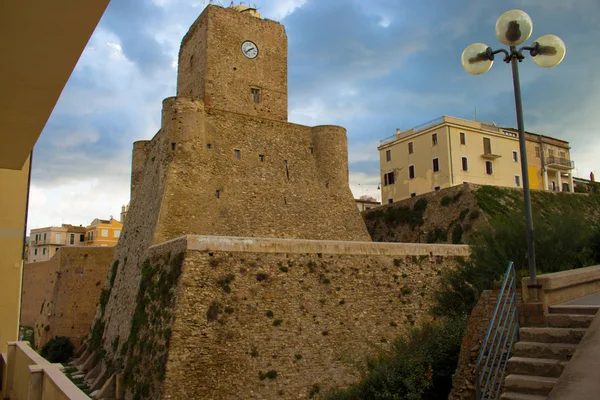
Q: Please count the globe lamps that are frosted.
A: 3